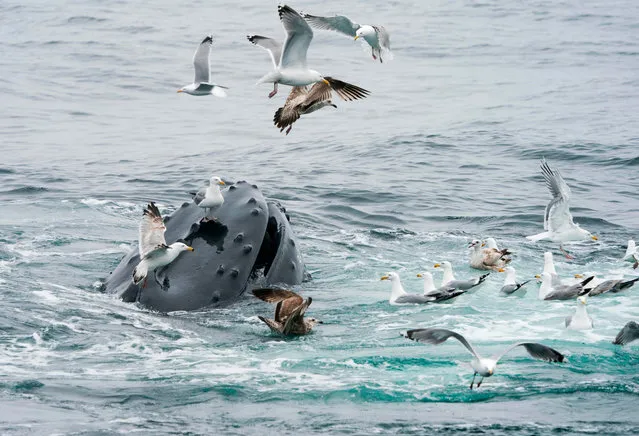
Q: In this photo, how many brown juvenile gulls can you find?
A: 3